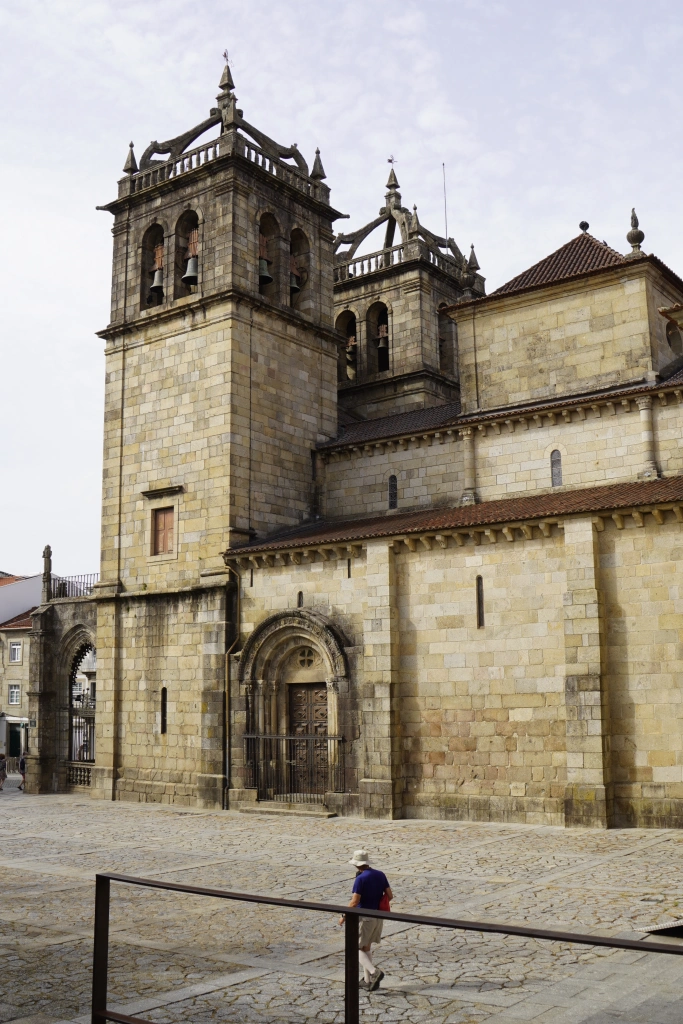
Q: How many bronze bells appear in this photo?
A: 6